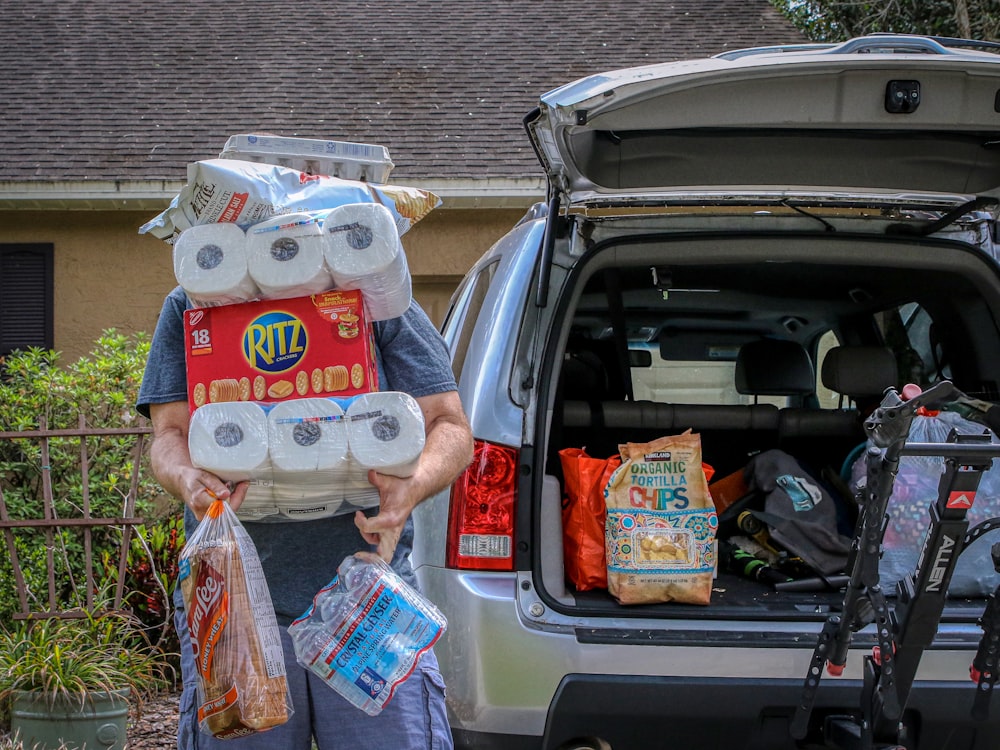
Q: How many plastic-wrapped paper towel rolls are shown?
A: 6